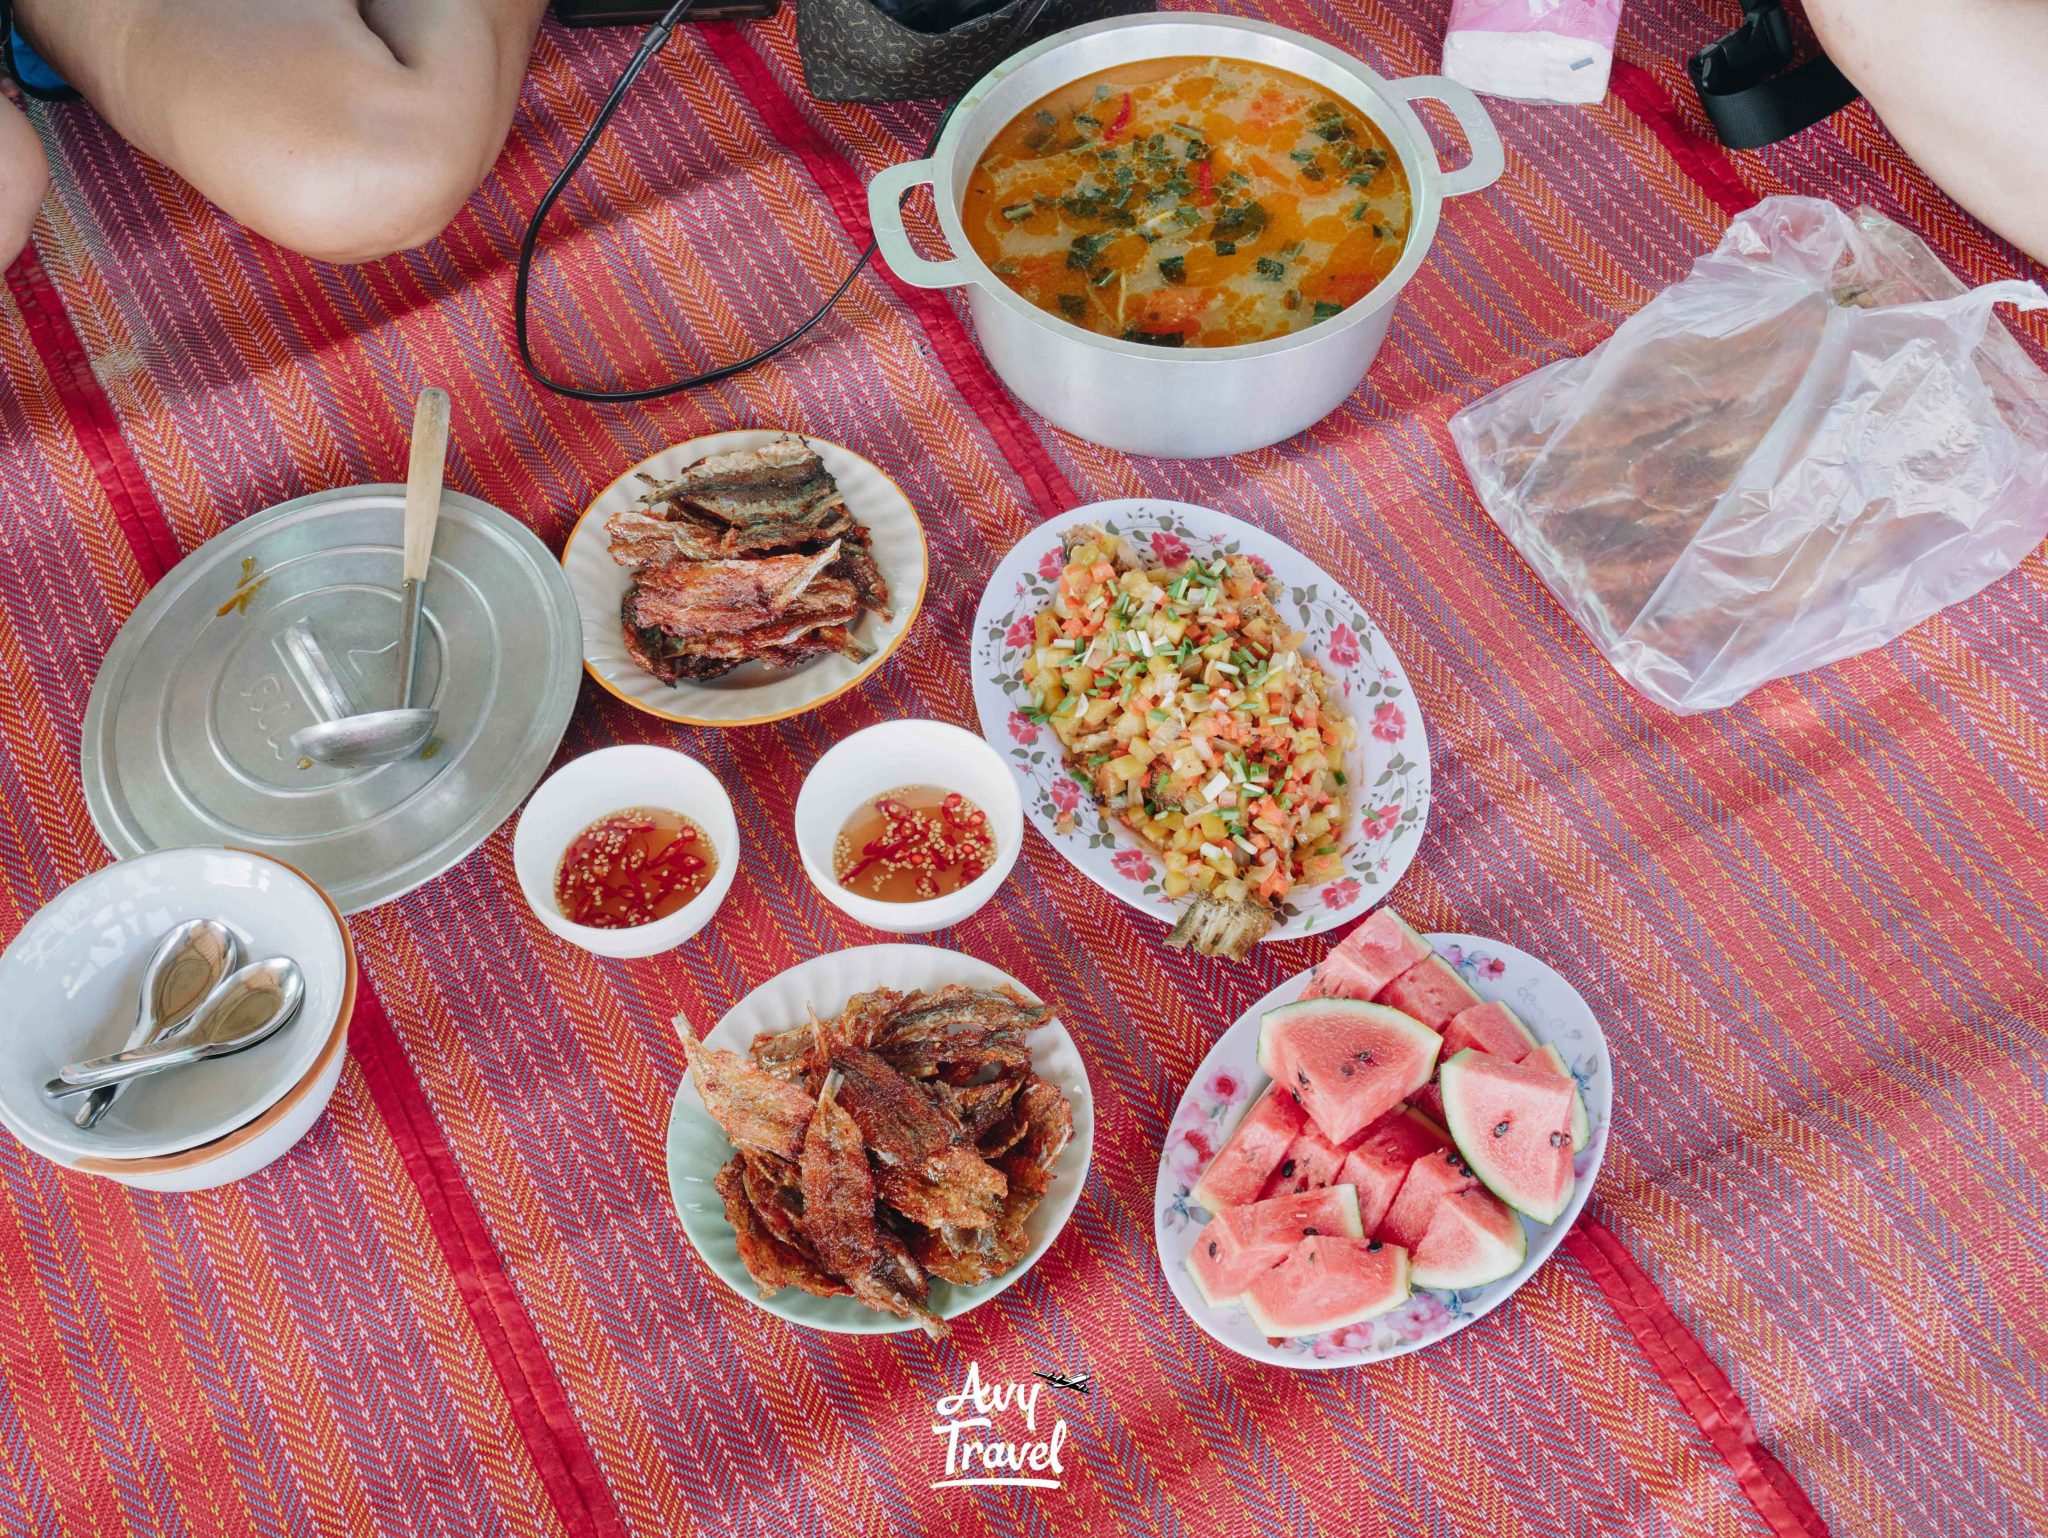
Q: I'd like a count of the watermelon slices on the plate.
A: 13